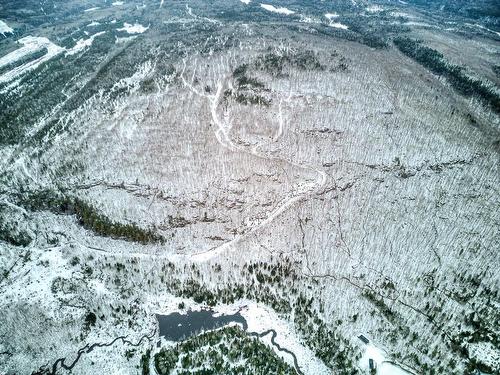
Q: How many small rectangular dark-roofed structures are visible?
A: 2